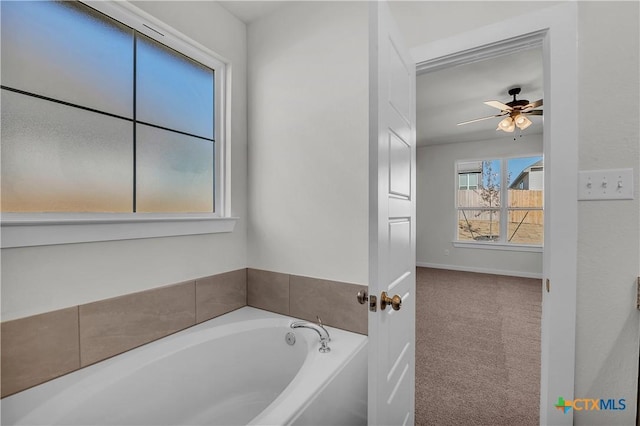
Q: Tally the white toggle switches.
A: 3